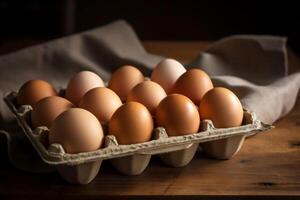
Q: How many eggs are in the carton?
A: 12